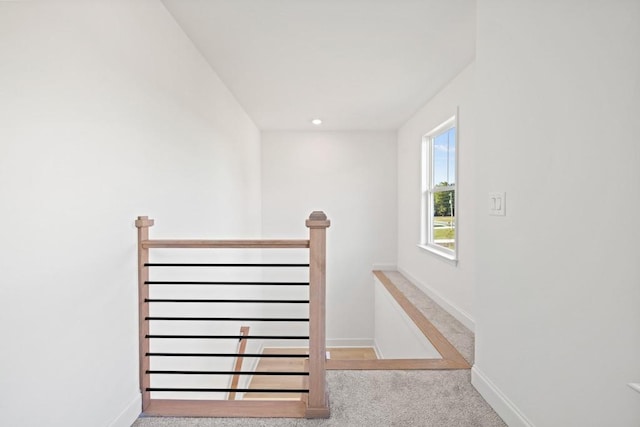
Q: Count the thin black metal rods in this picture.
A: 8